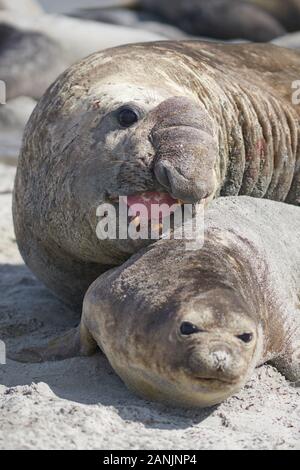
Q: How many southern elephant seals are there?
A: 2